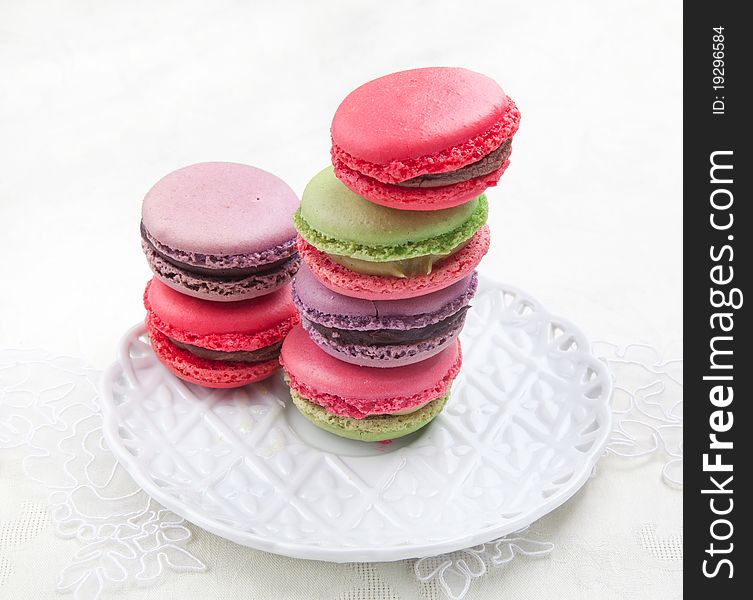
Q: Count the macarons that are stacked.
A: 6